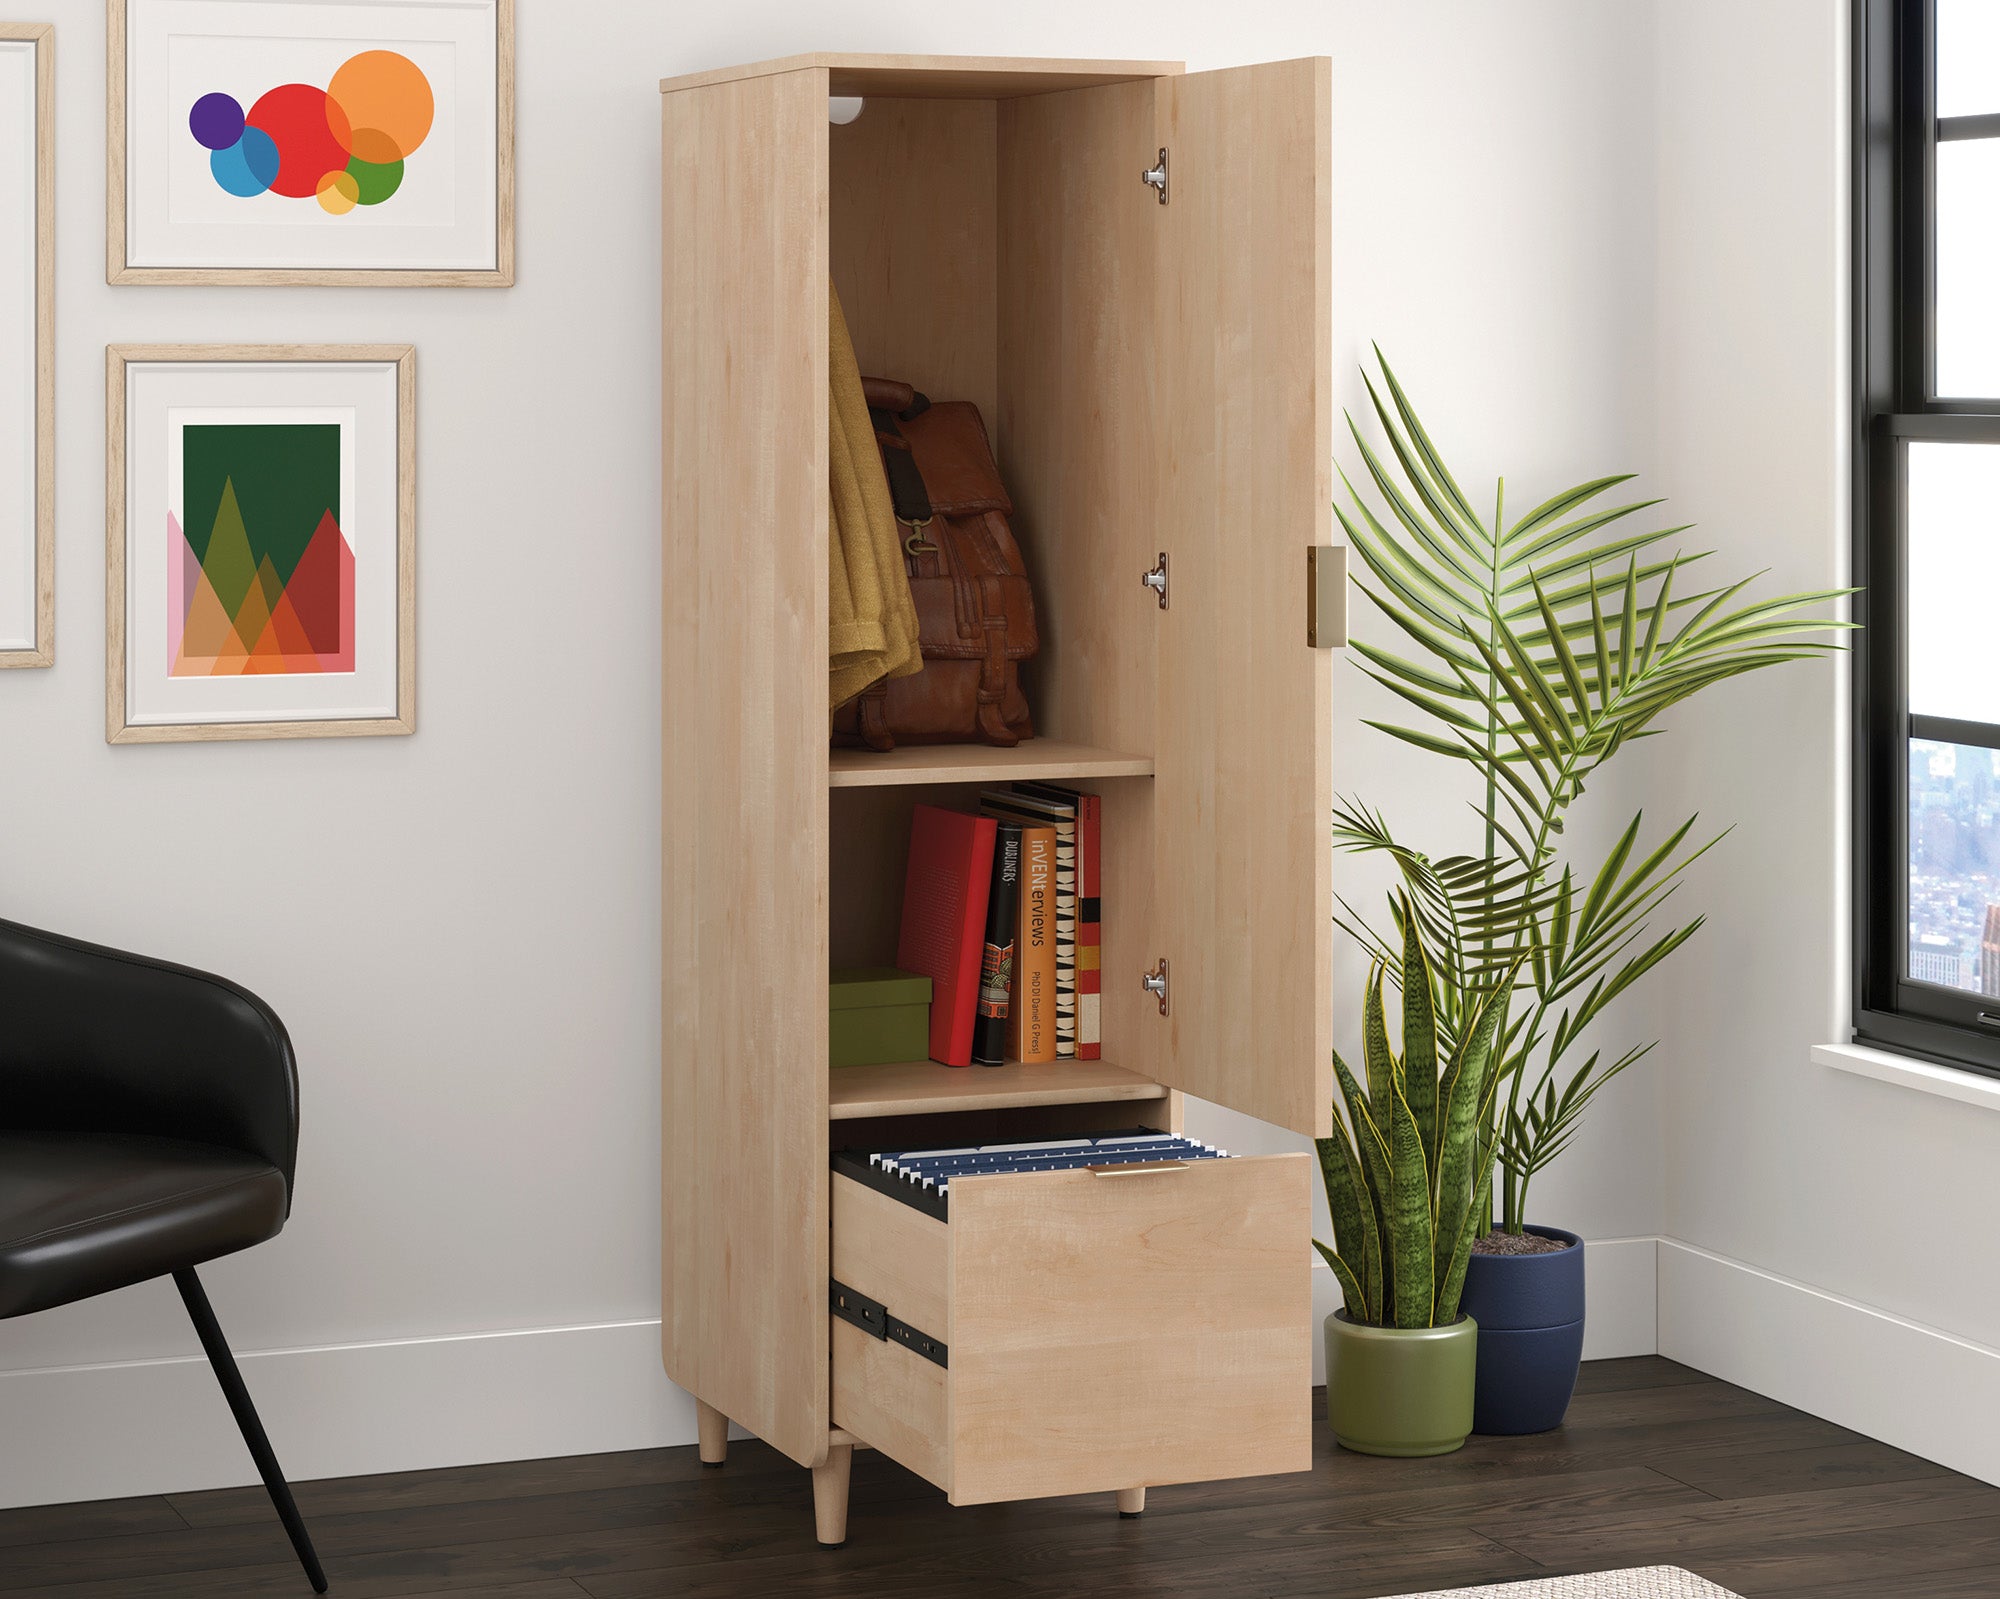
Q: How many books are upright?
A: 5